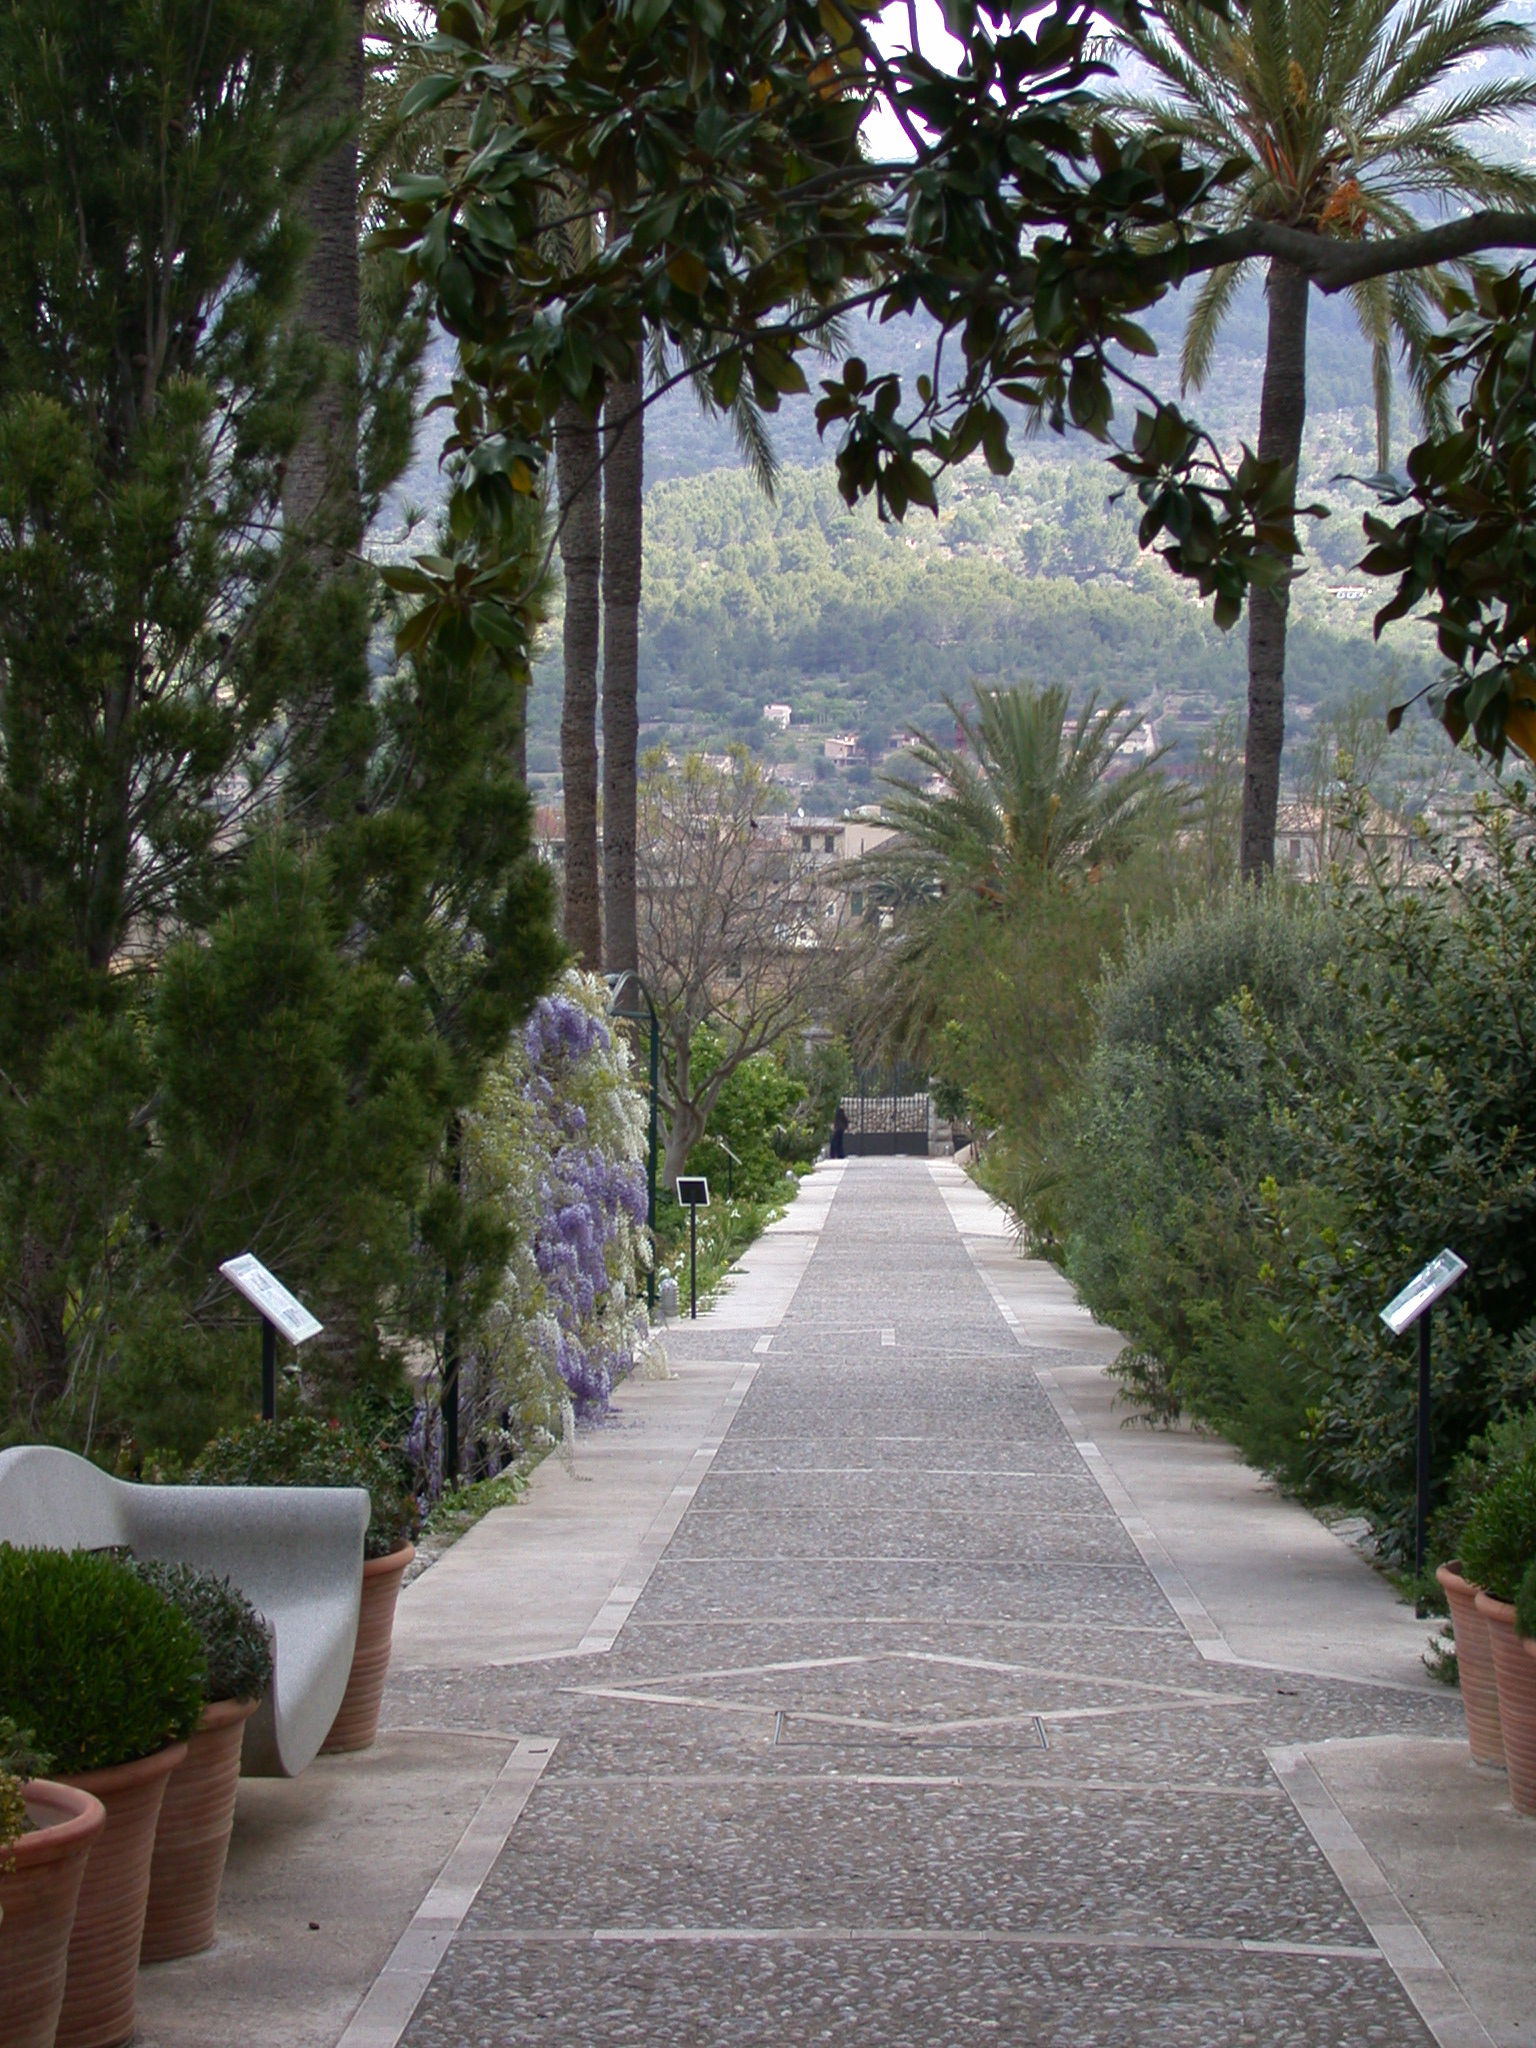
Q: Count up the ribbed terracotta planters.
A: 6